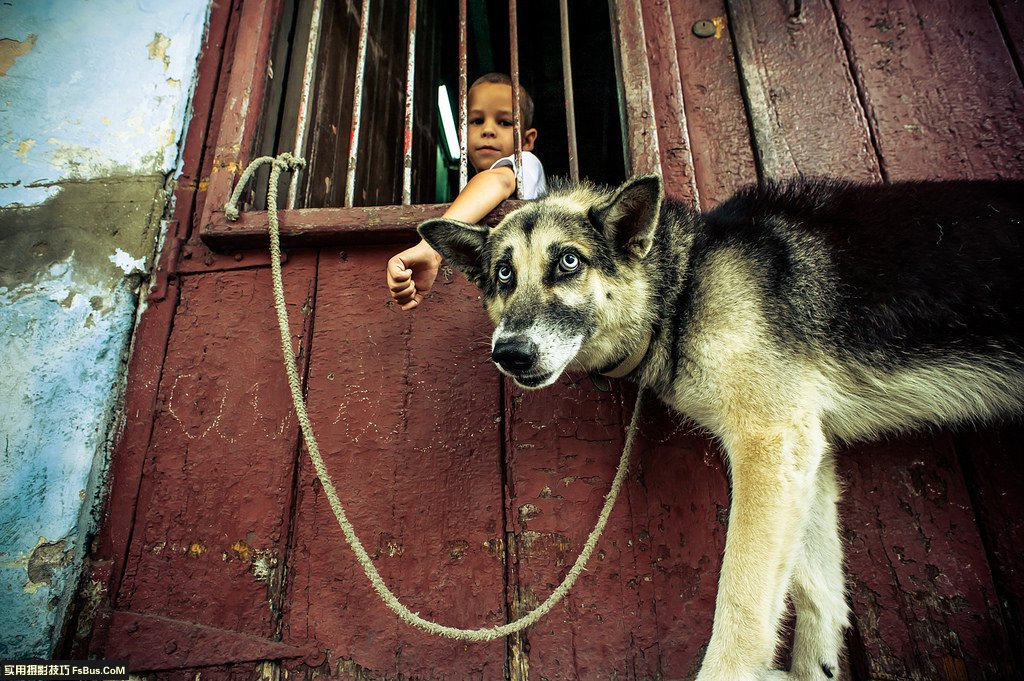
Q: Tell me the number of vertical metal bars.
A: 6